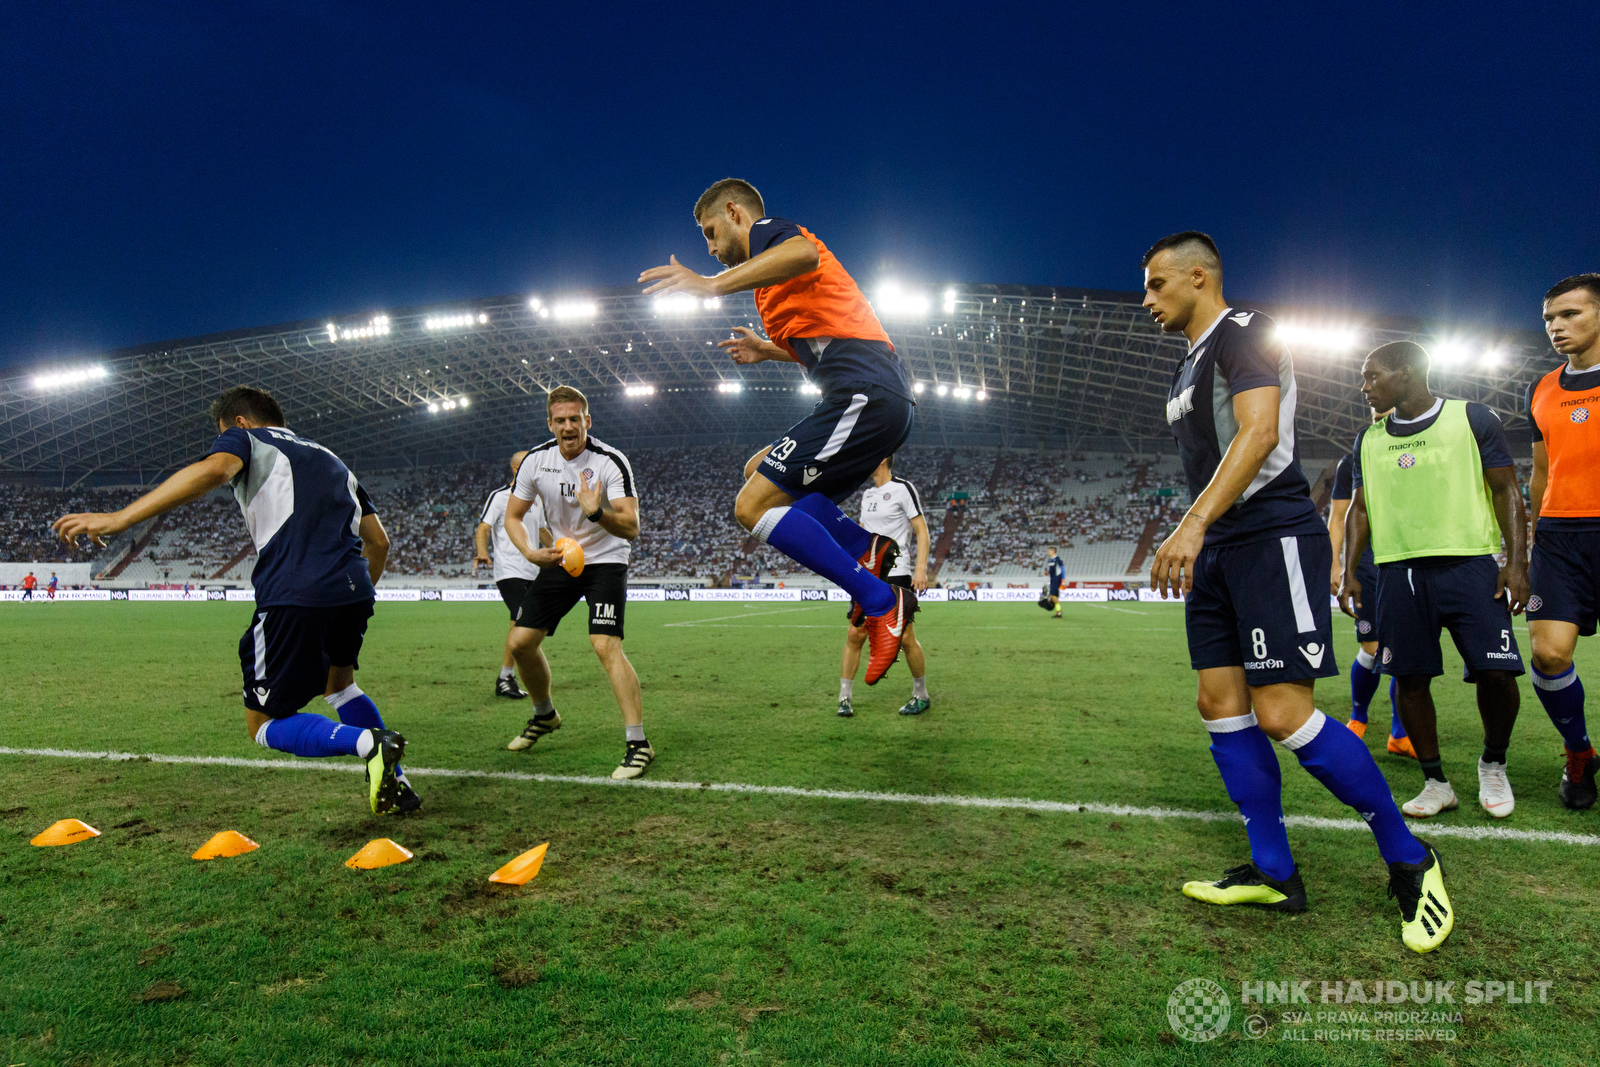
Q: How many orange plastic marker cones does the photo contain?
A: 5